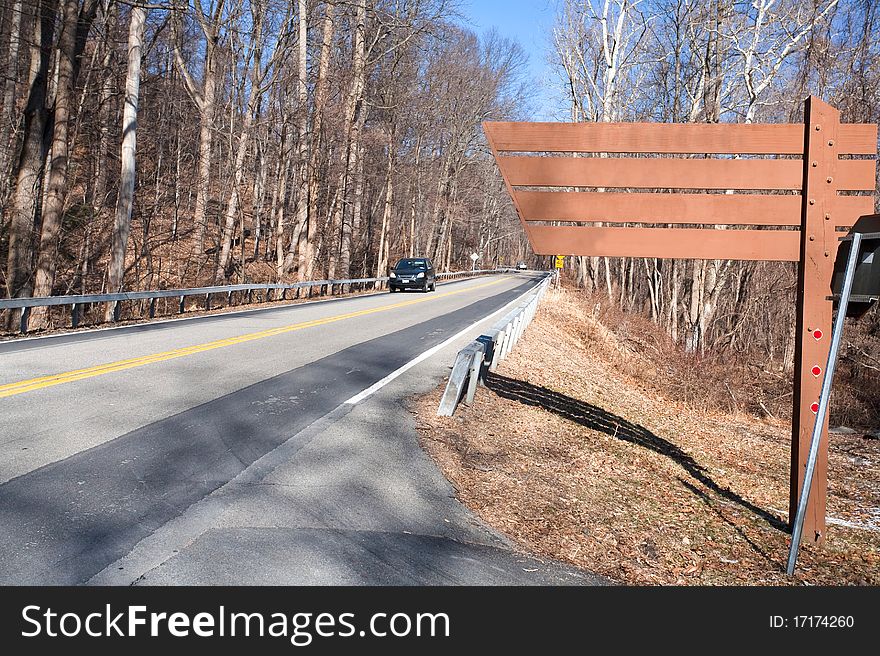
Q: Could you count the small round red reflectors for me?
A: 3